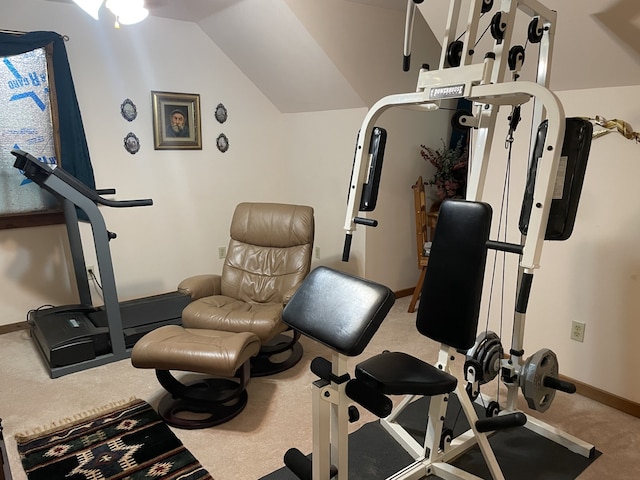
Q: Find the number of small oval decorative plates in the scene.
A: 4